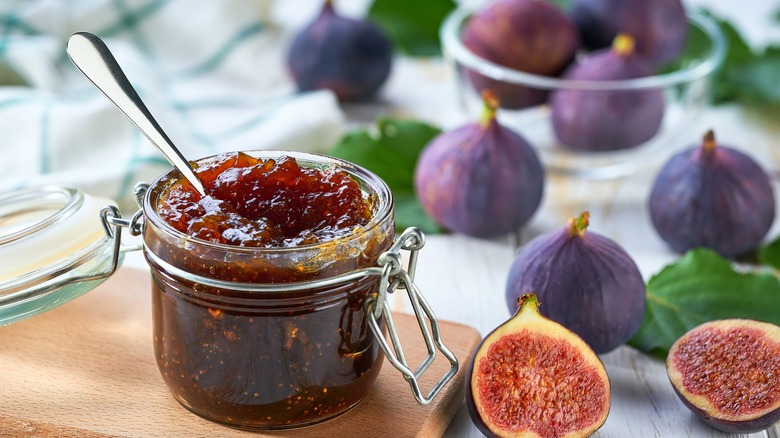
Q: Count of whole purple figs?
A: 7